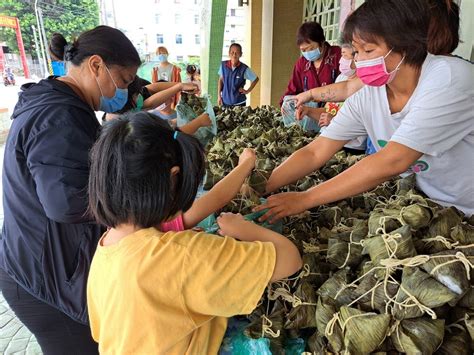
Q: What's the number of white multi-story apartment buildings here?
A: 1